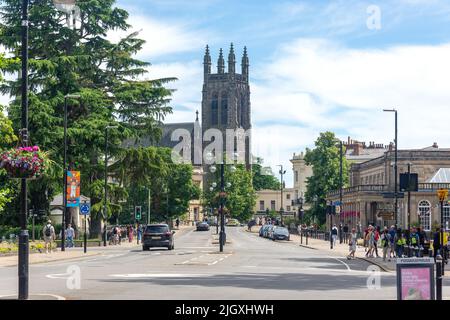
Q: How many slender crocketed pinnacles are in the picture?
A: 4